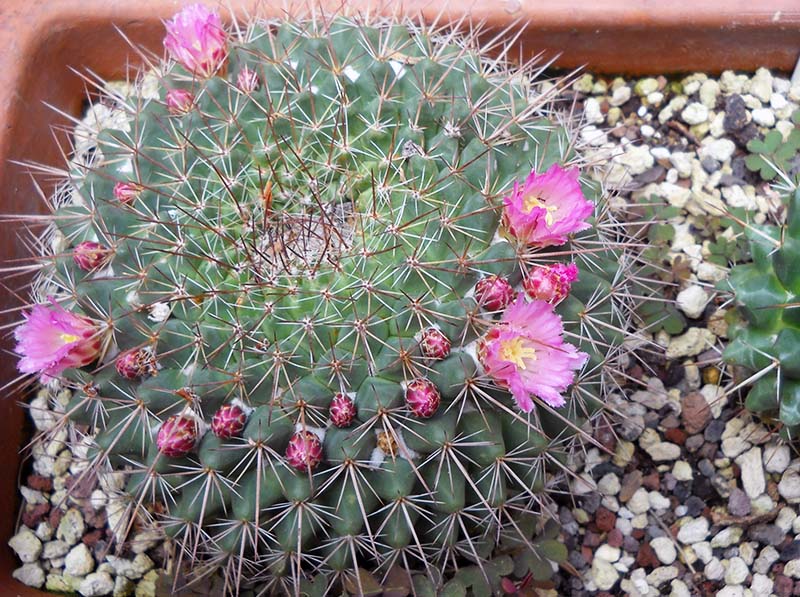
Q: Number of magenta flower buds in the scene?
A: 13